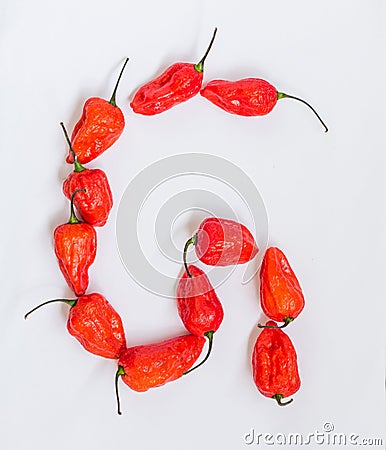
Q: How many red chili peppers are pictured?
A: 11